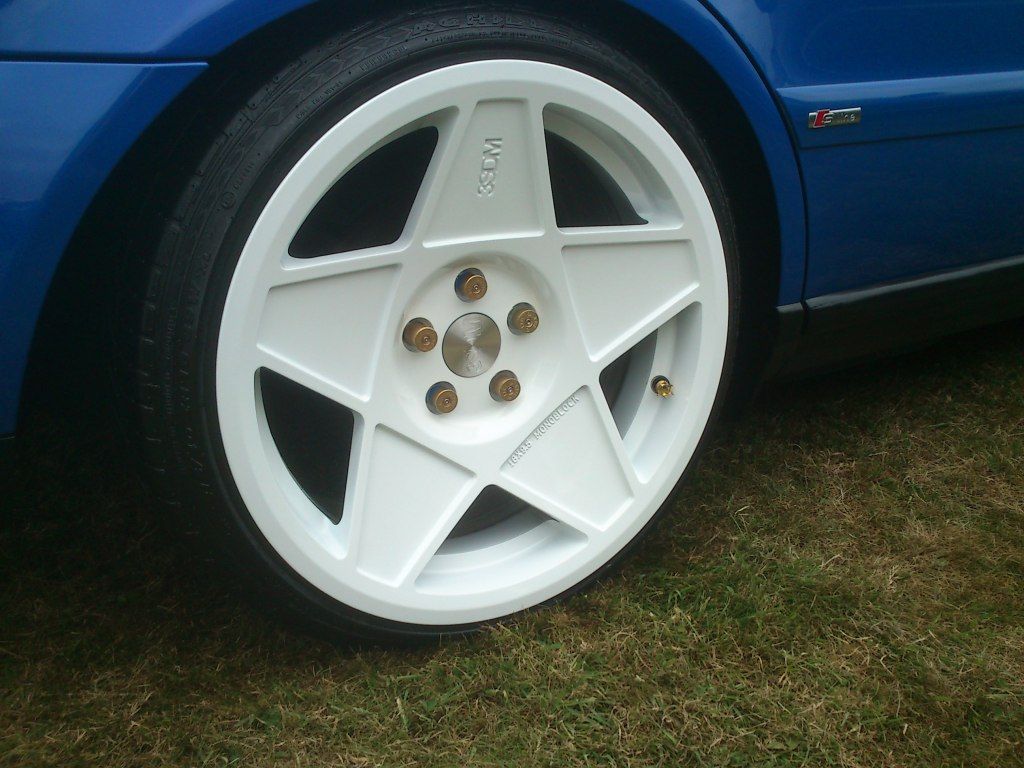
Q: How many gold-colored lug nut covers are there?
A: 5